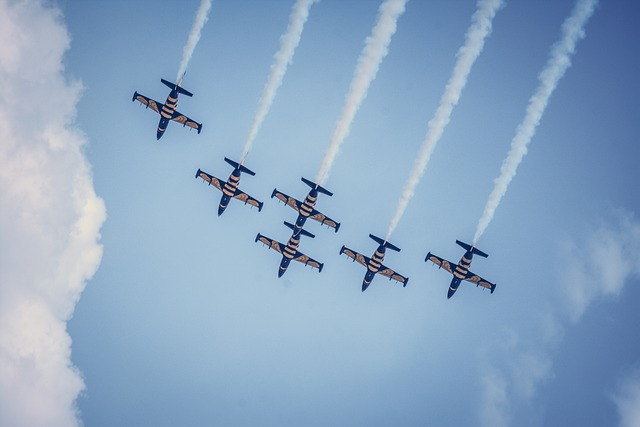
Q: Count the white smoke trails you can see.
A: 5